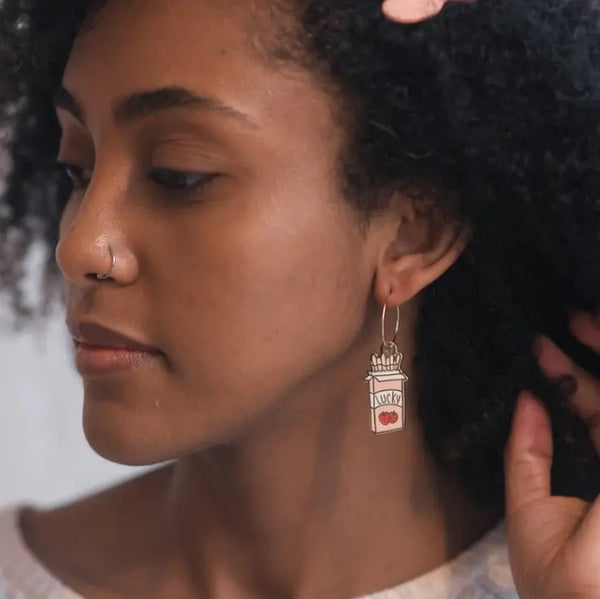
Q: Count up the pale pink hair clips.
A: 1